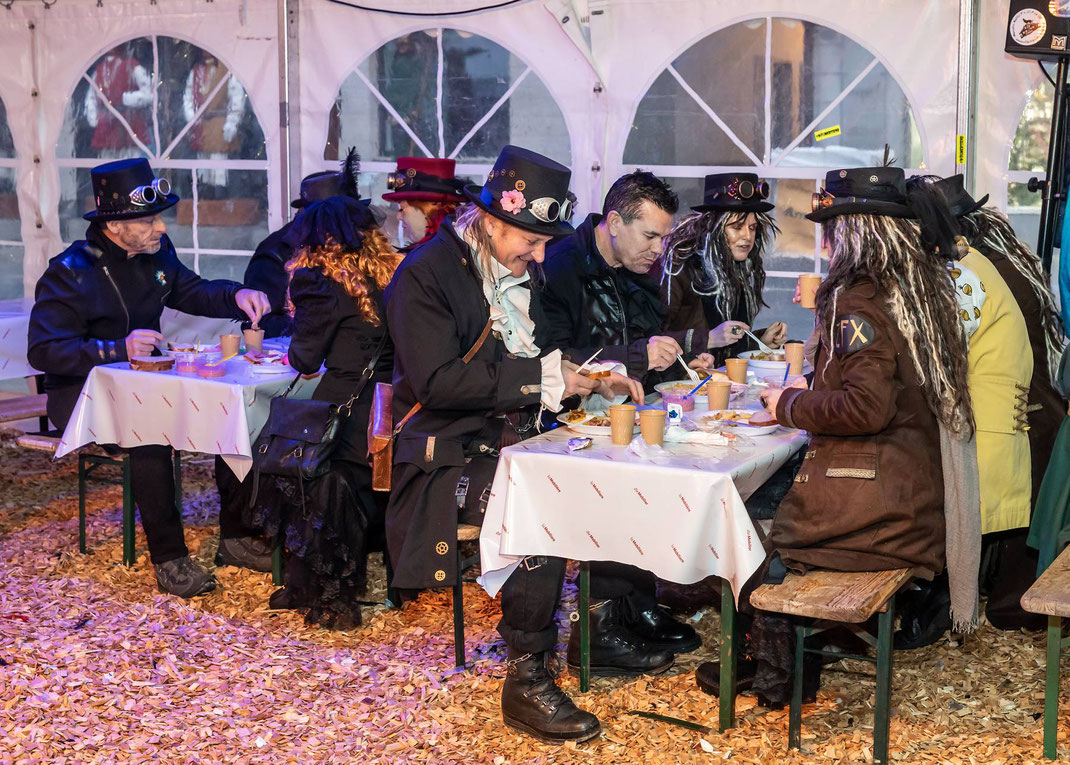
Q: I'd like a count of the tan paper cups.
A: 8